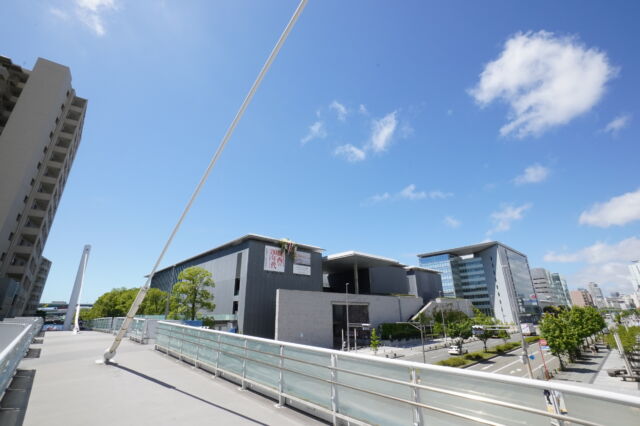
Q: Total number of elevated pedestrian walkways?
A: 1